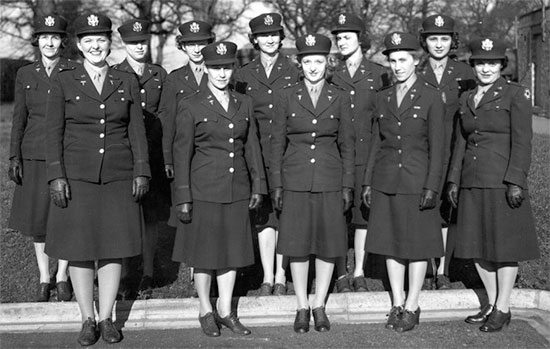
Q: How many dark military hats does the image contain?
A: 11